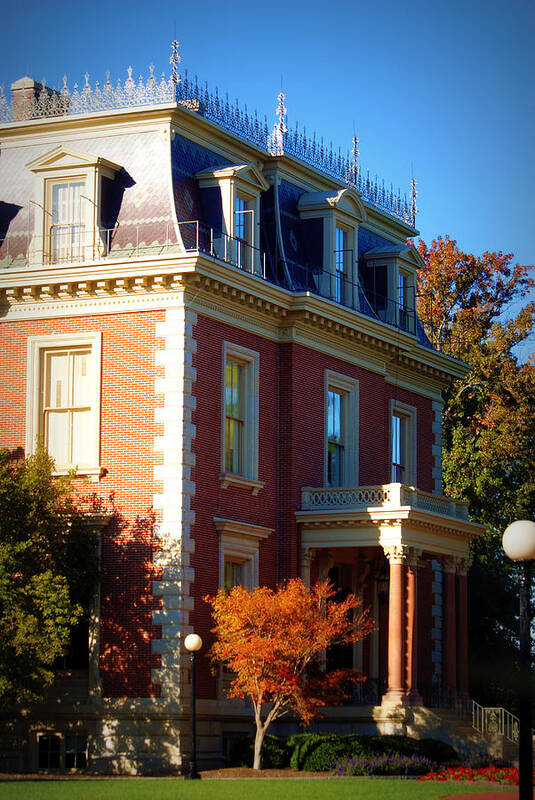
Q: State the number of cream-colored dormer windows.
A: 4